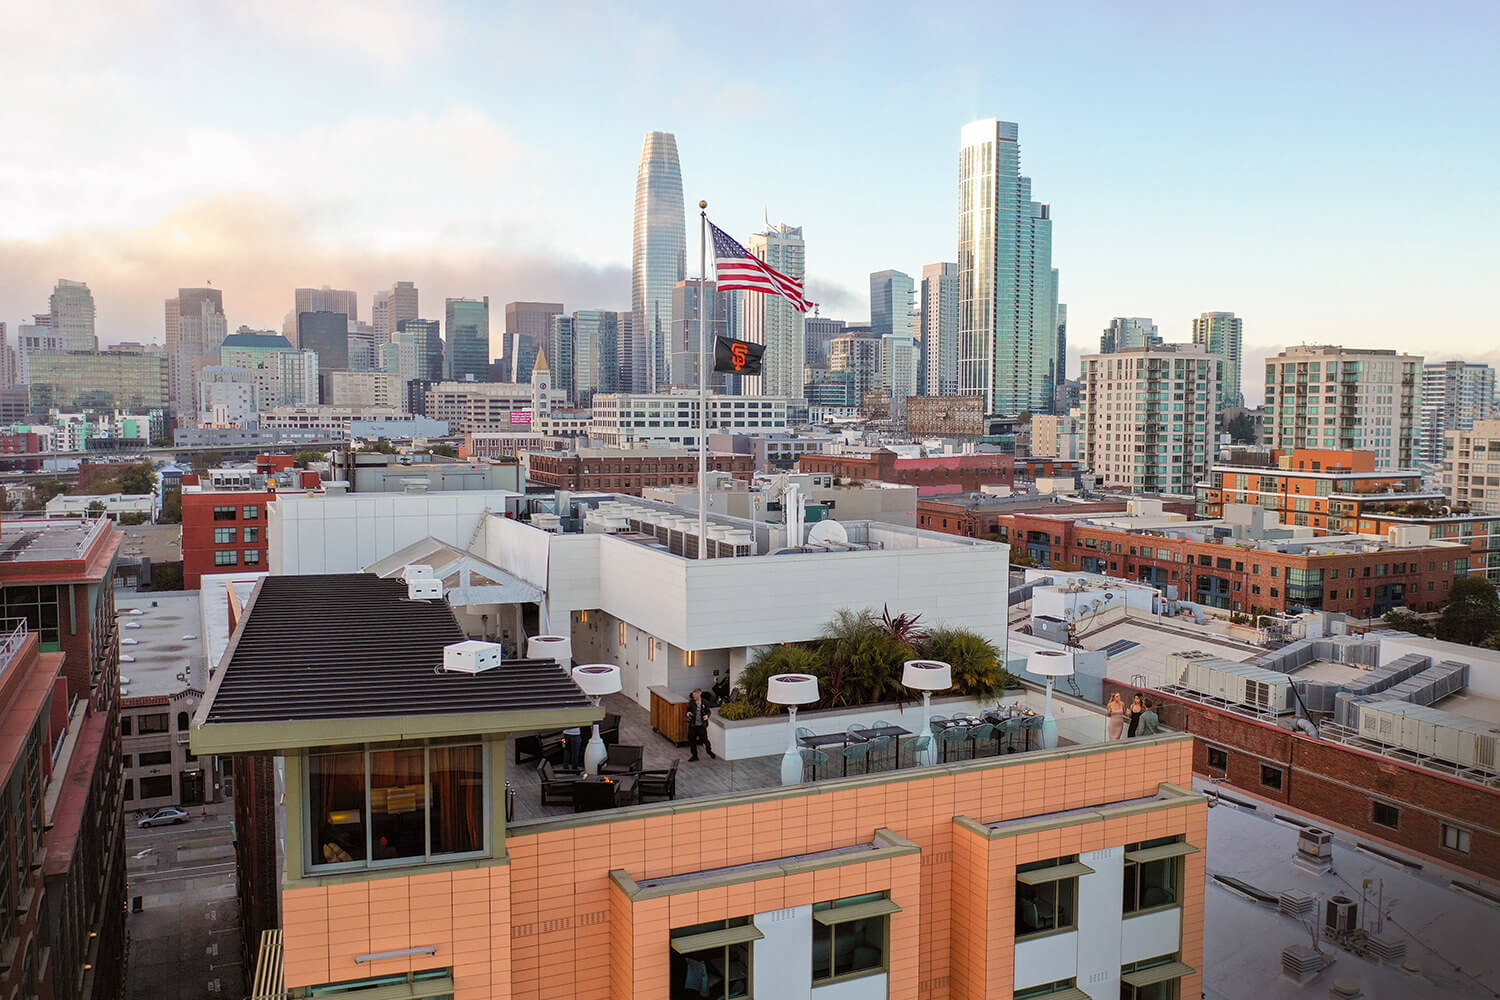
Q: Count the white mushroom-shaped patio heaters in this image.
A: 5